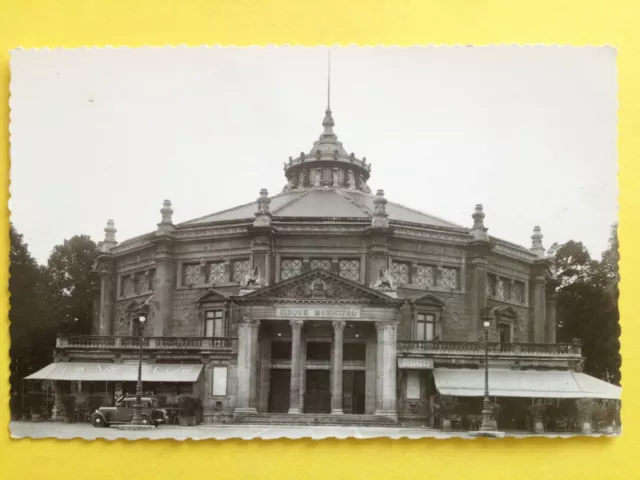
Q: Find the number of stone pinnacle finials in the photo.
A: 6